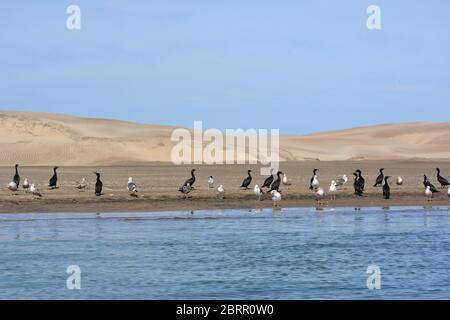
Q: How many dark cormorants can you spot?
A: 14